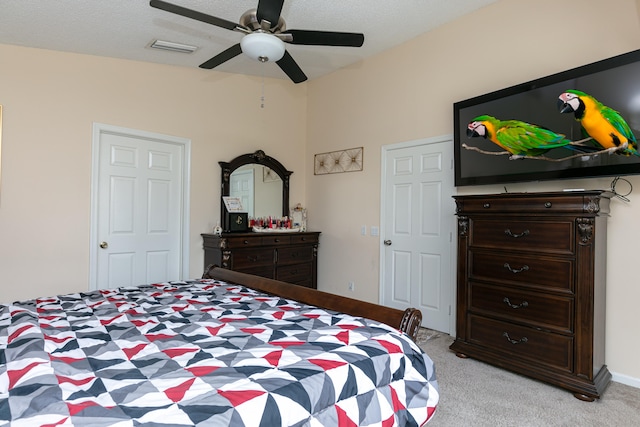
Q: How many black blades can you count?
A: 5